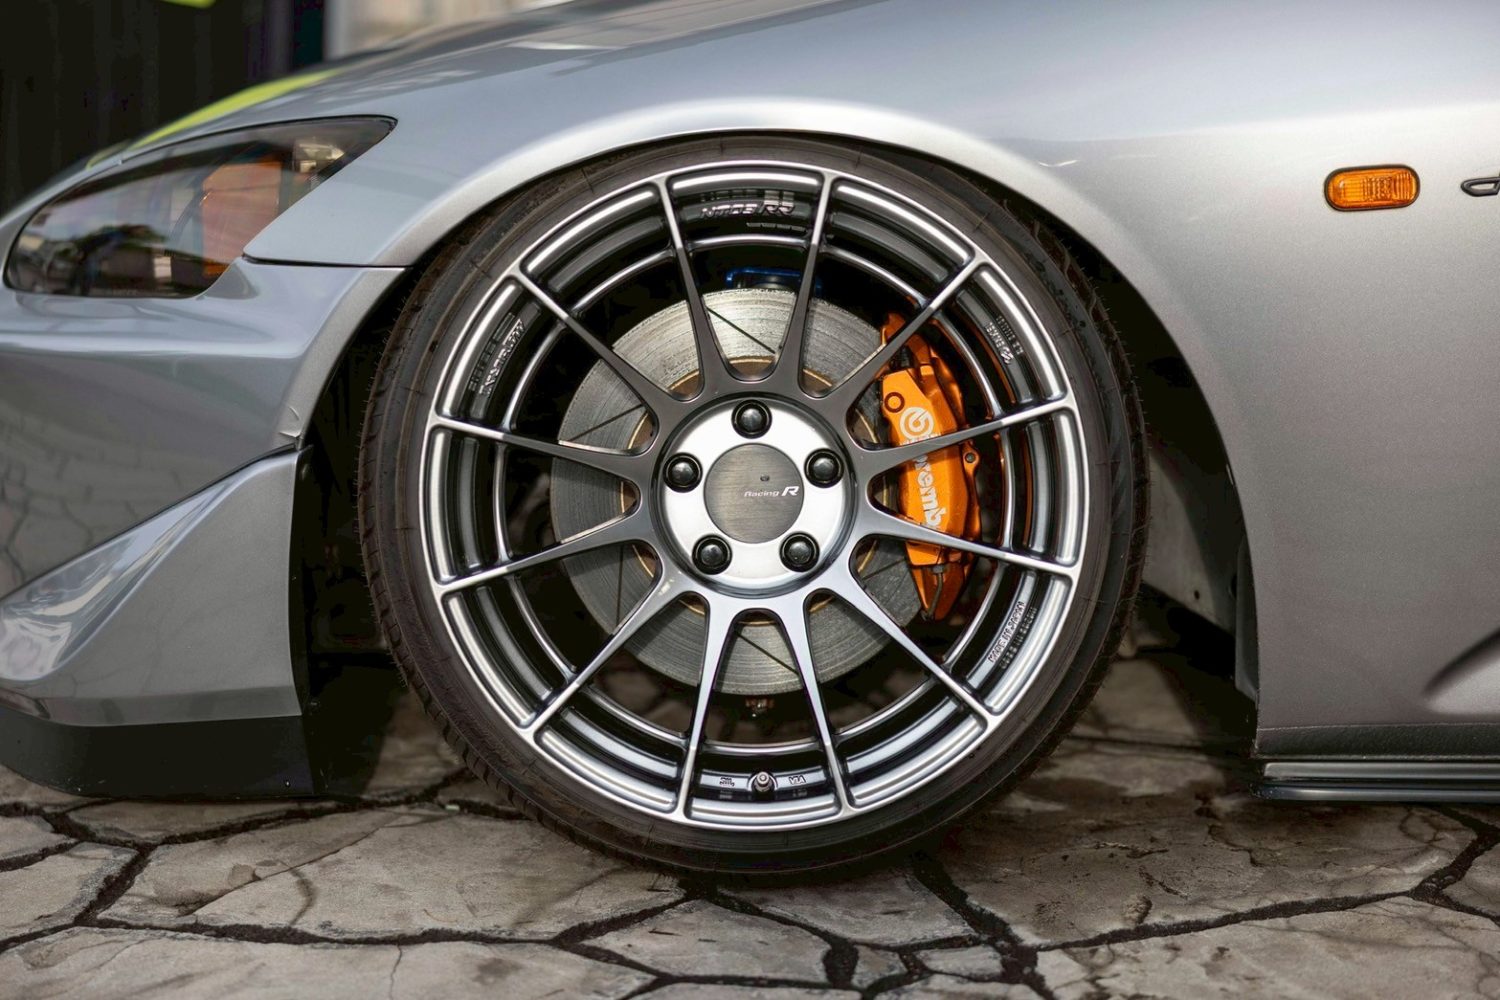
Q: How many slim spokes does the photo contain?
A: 12